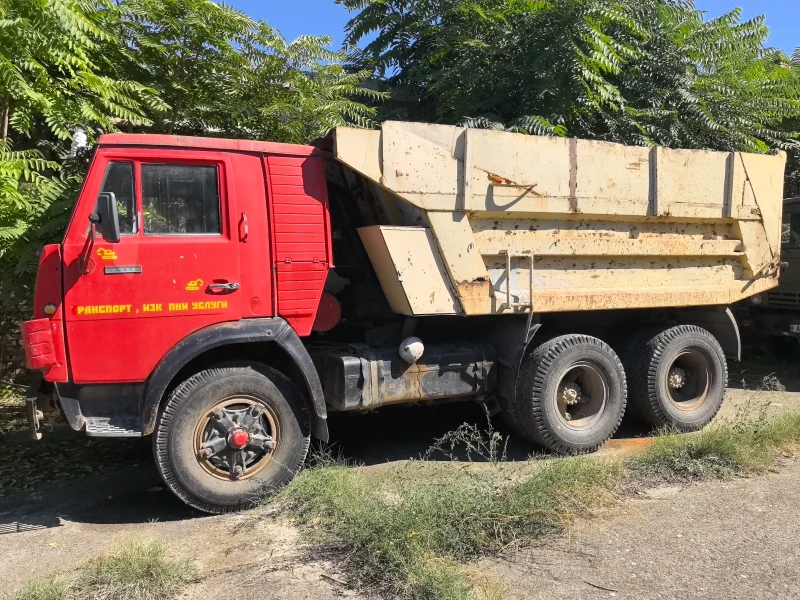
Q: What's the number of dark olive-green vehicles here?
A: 1